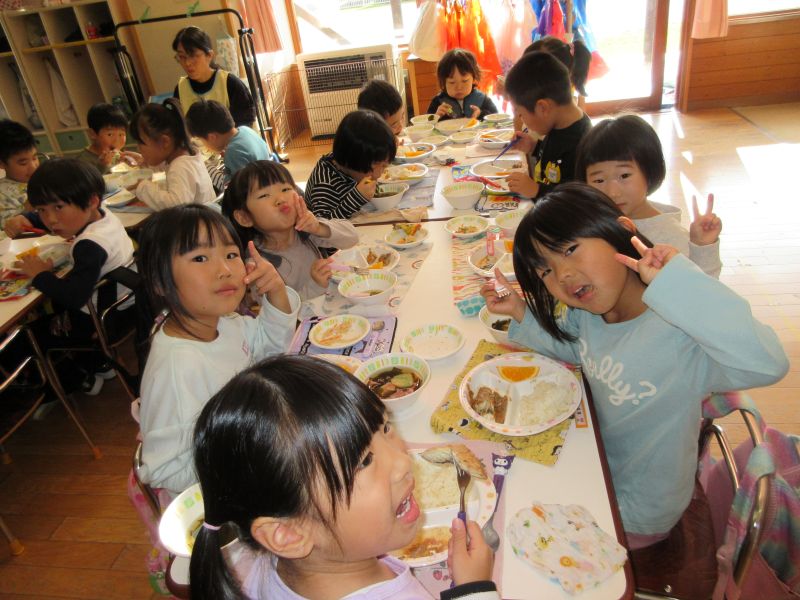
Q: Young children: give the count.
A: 15